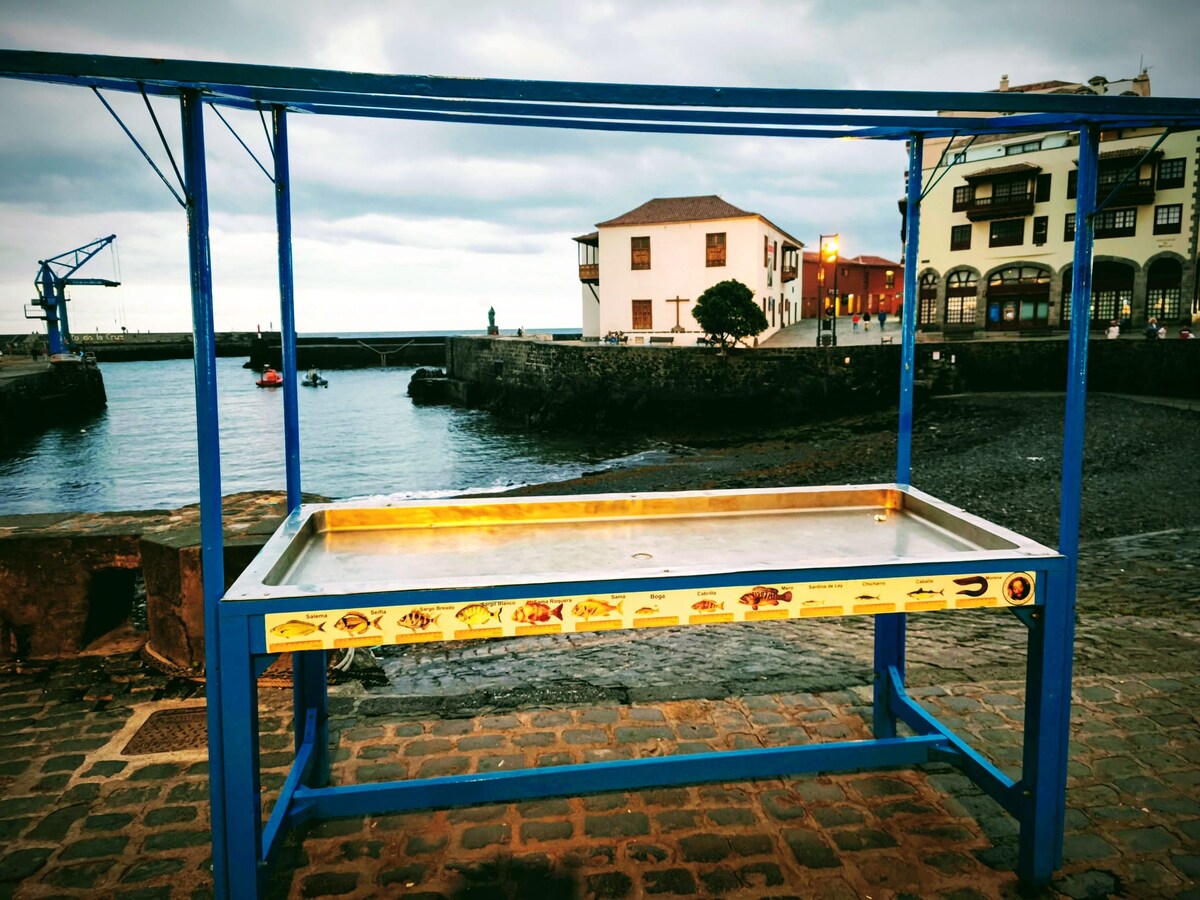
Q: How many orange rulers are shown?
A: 13